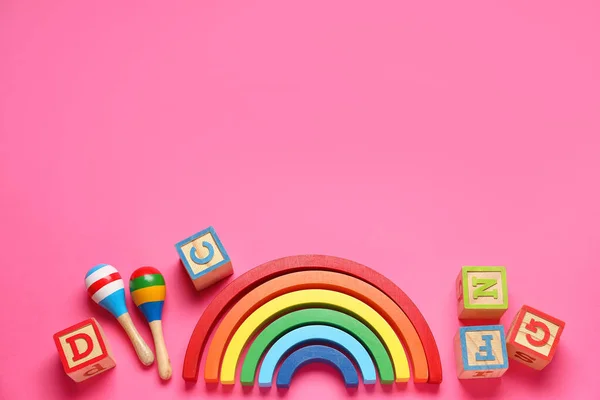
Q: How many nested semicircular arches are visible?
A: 6